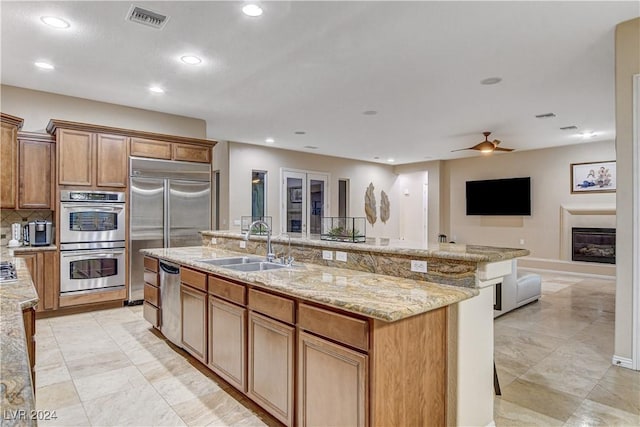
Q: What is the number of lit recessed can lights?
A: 8